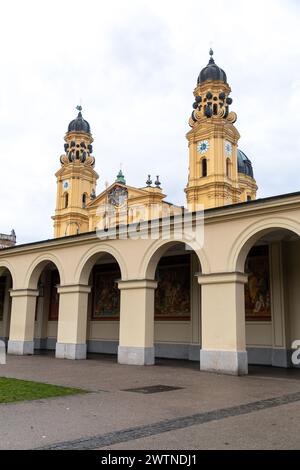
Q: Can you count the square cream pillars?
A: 4